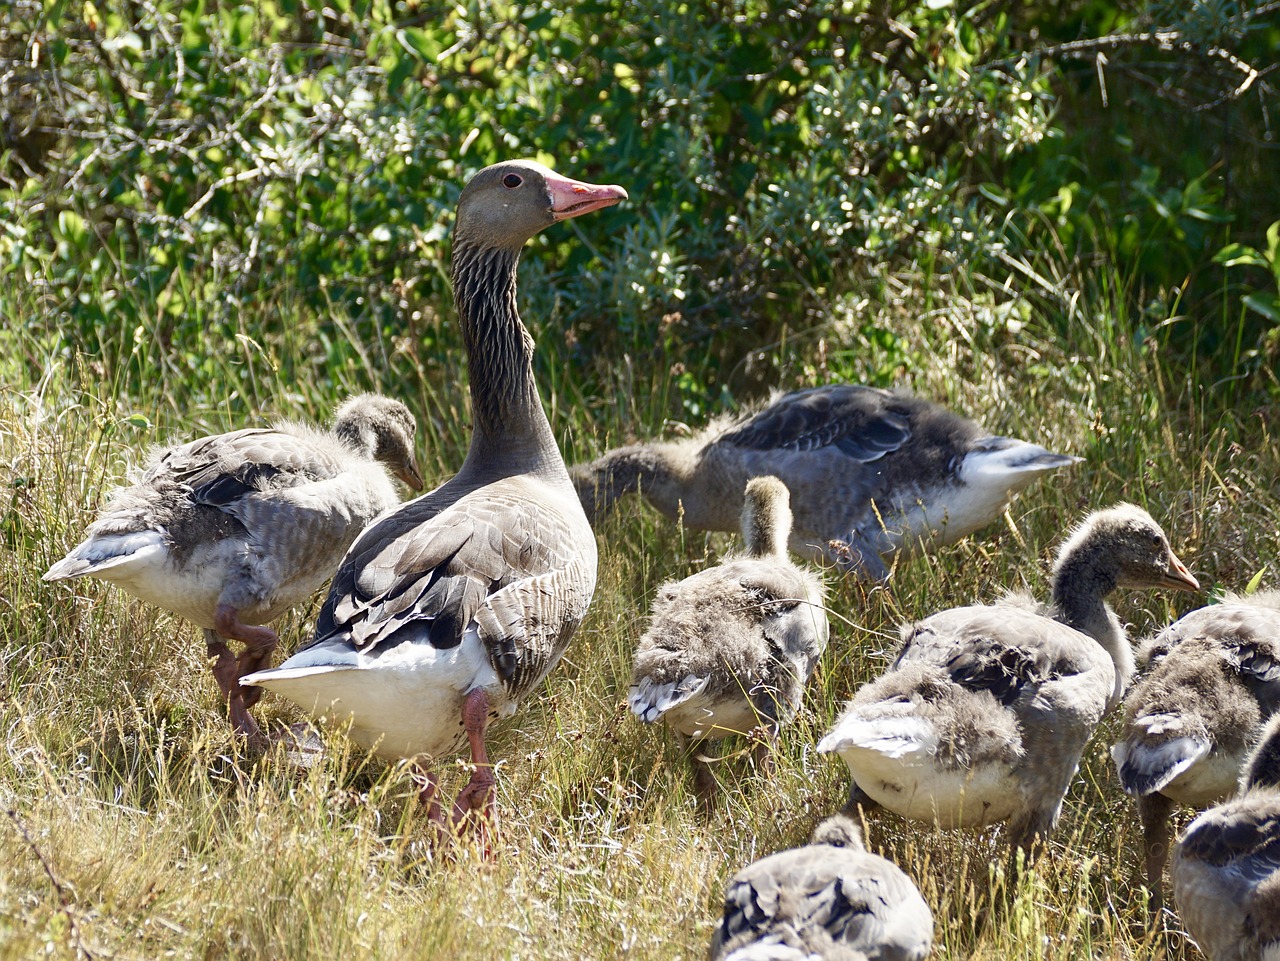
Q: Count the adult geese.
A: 1